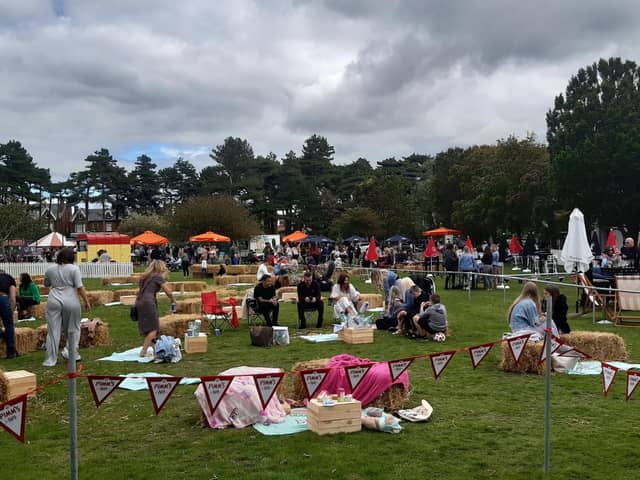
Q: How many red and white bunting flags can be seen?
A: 15